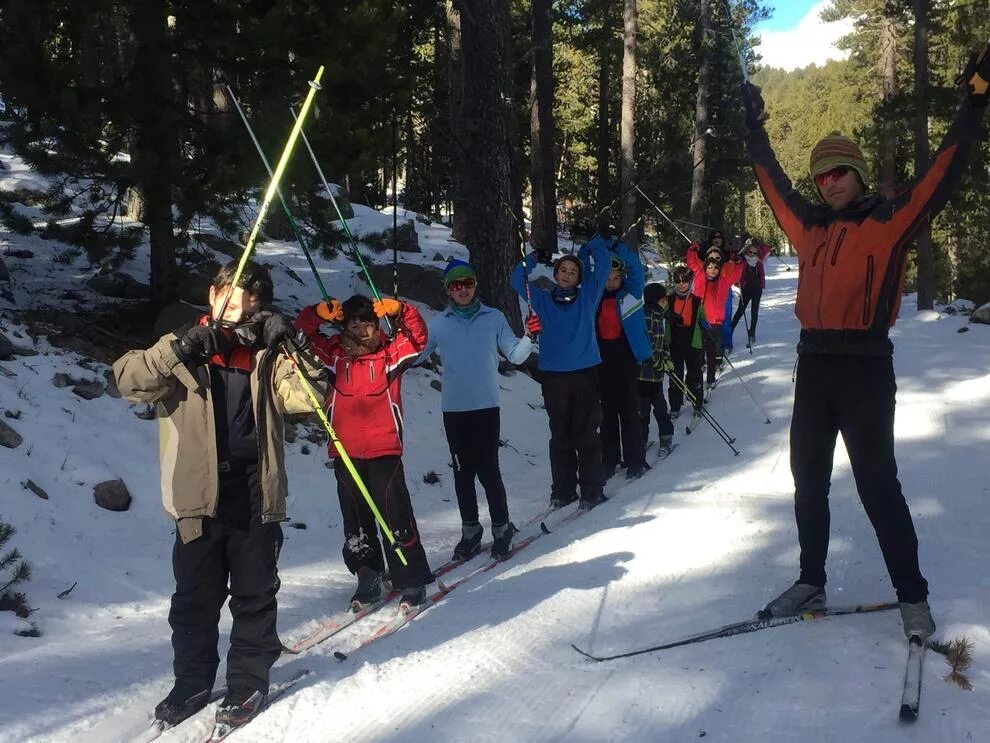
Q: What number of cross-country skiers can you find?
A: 12